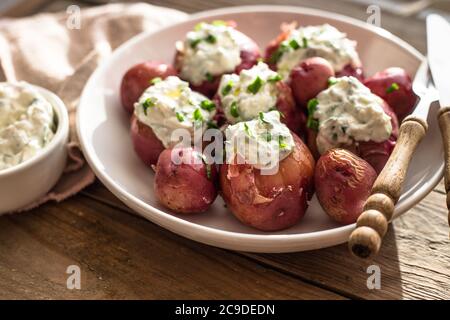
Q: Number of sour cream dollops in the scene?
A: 6